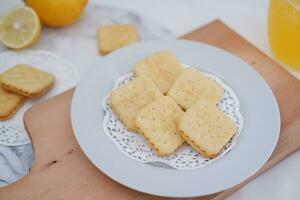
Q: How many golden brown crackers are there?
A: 8